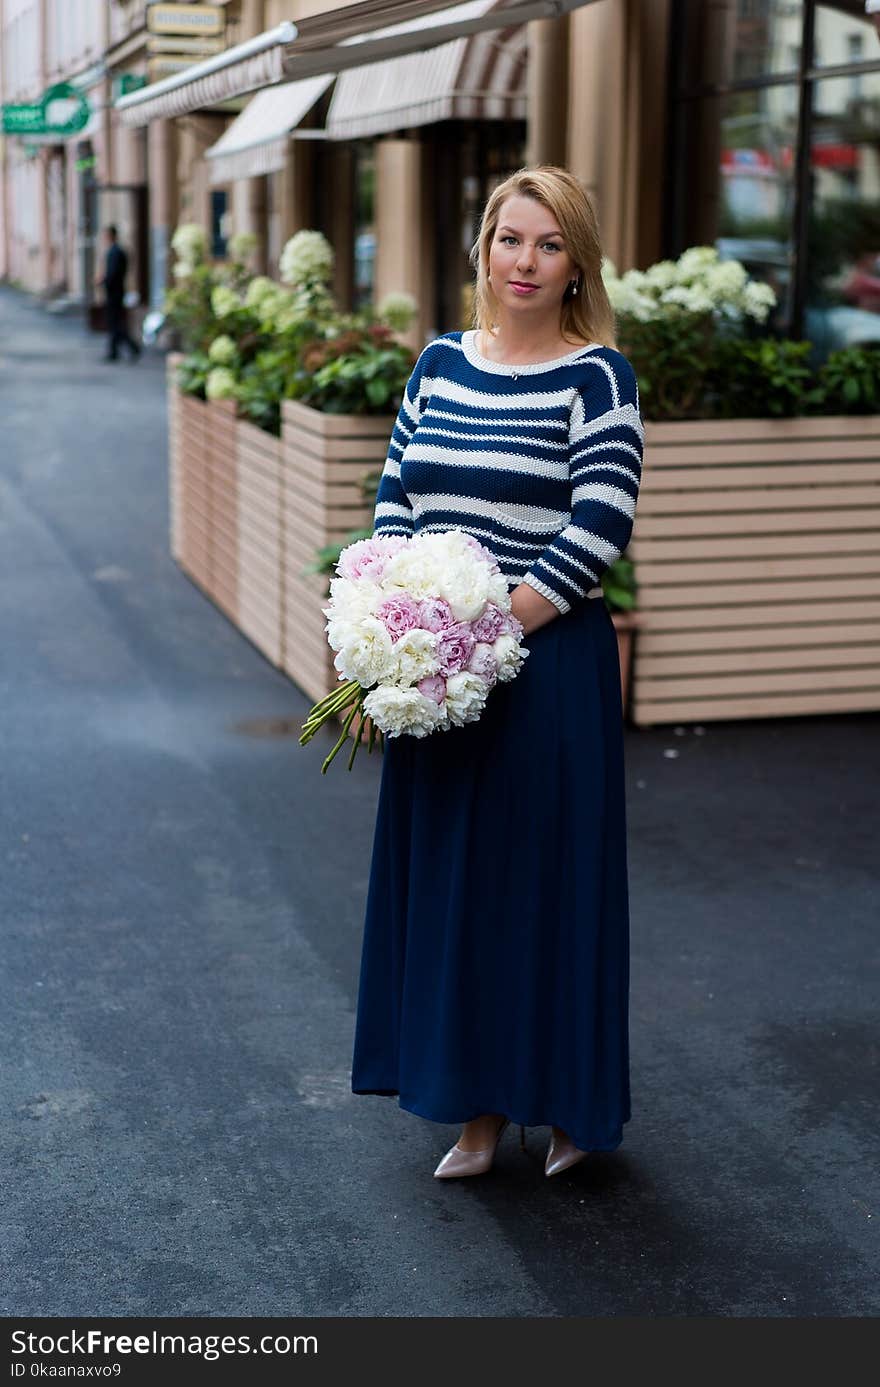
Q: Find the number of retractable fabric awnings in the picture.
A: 3